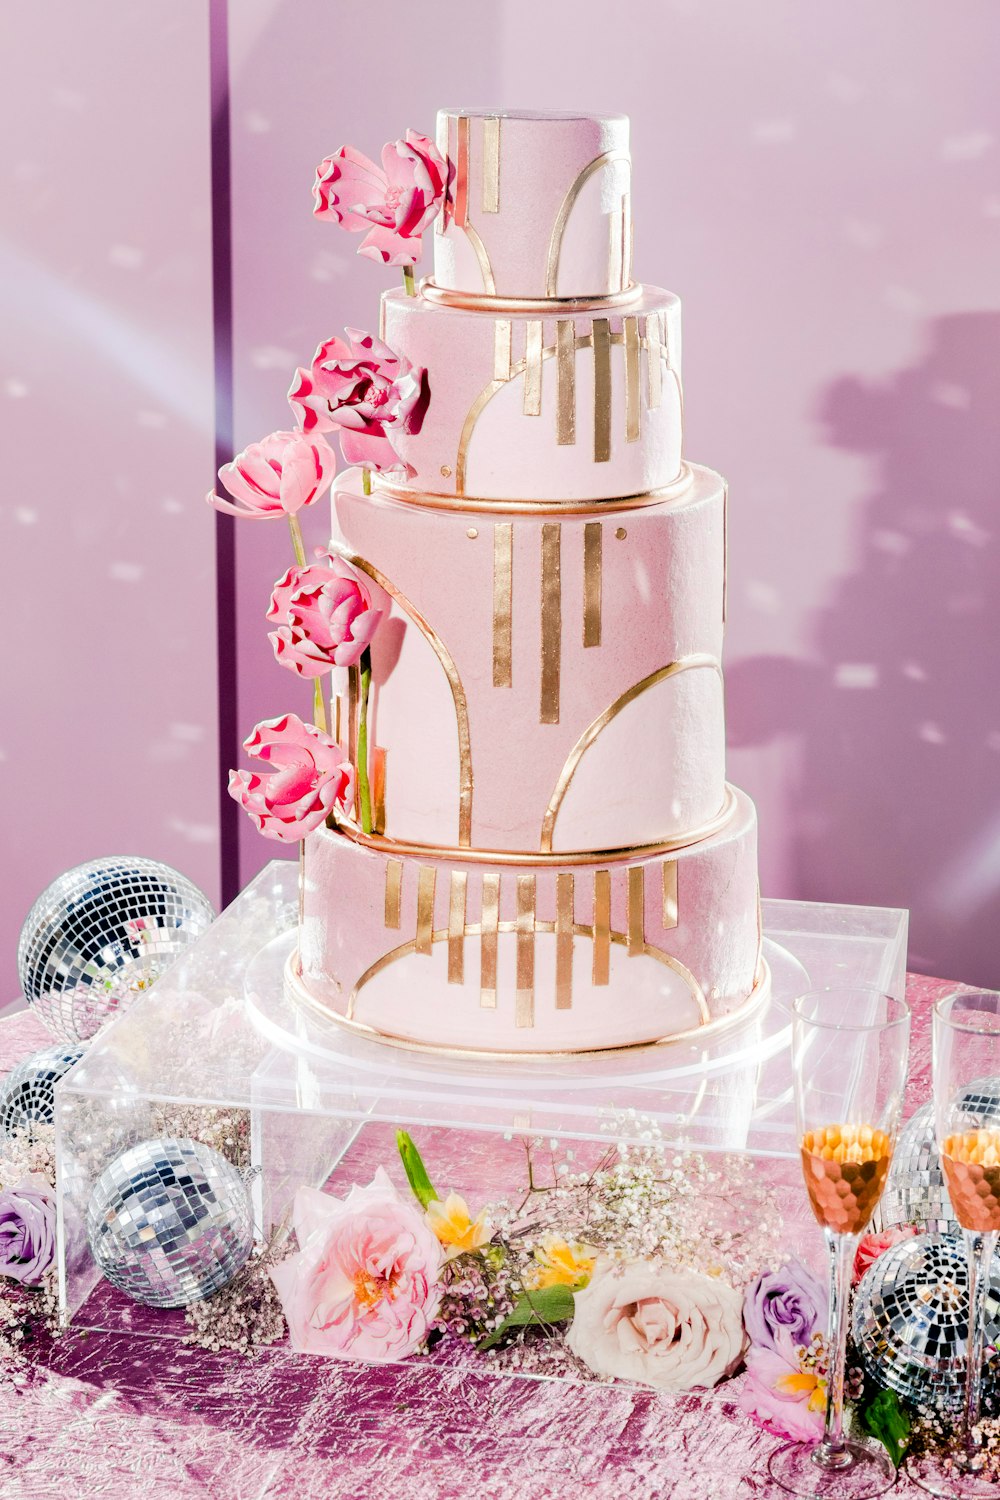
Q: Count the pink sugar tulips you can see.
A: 5